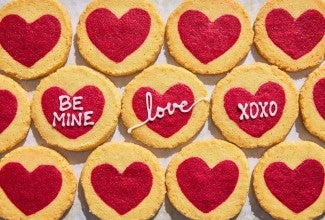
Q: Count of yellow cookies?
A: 13